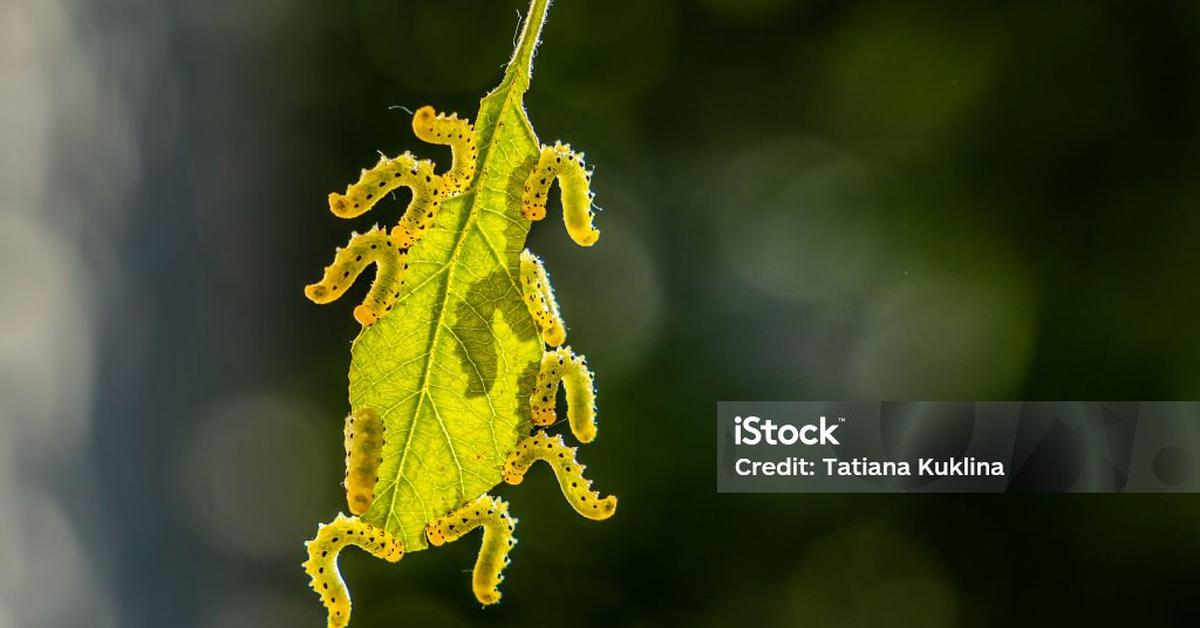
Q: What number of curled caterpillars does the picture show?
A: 8